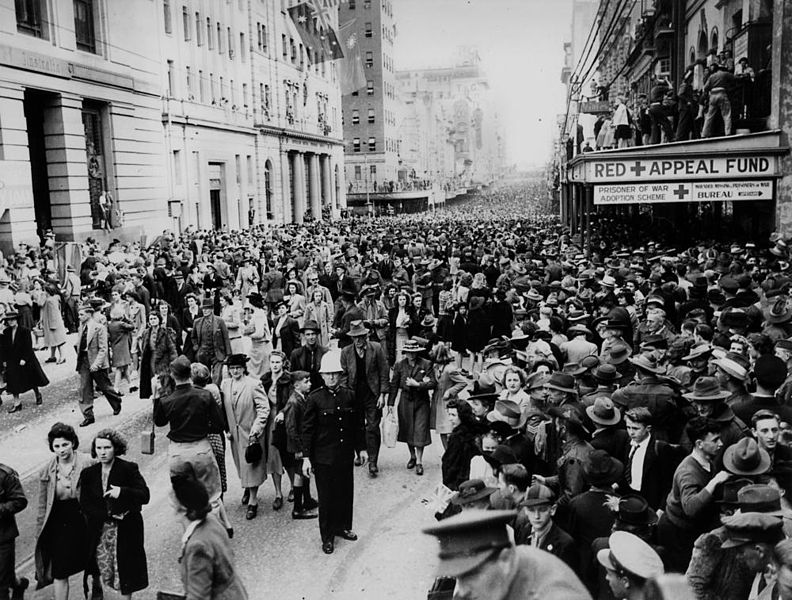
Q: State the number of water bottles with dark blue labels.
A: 0